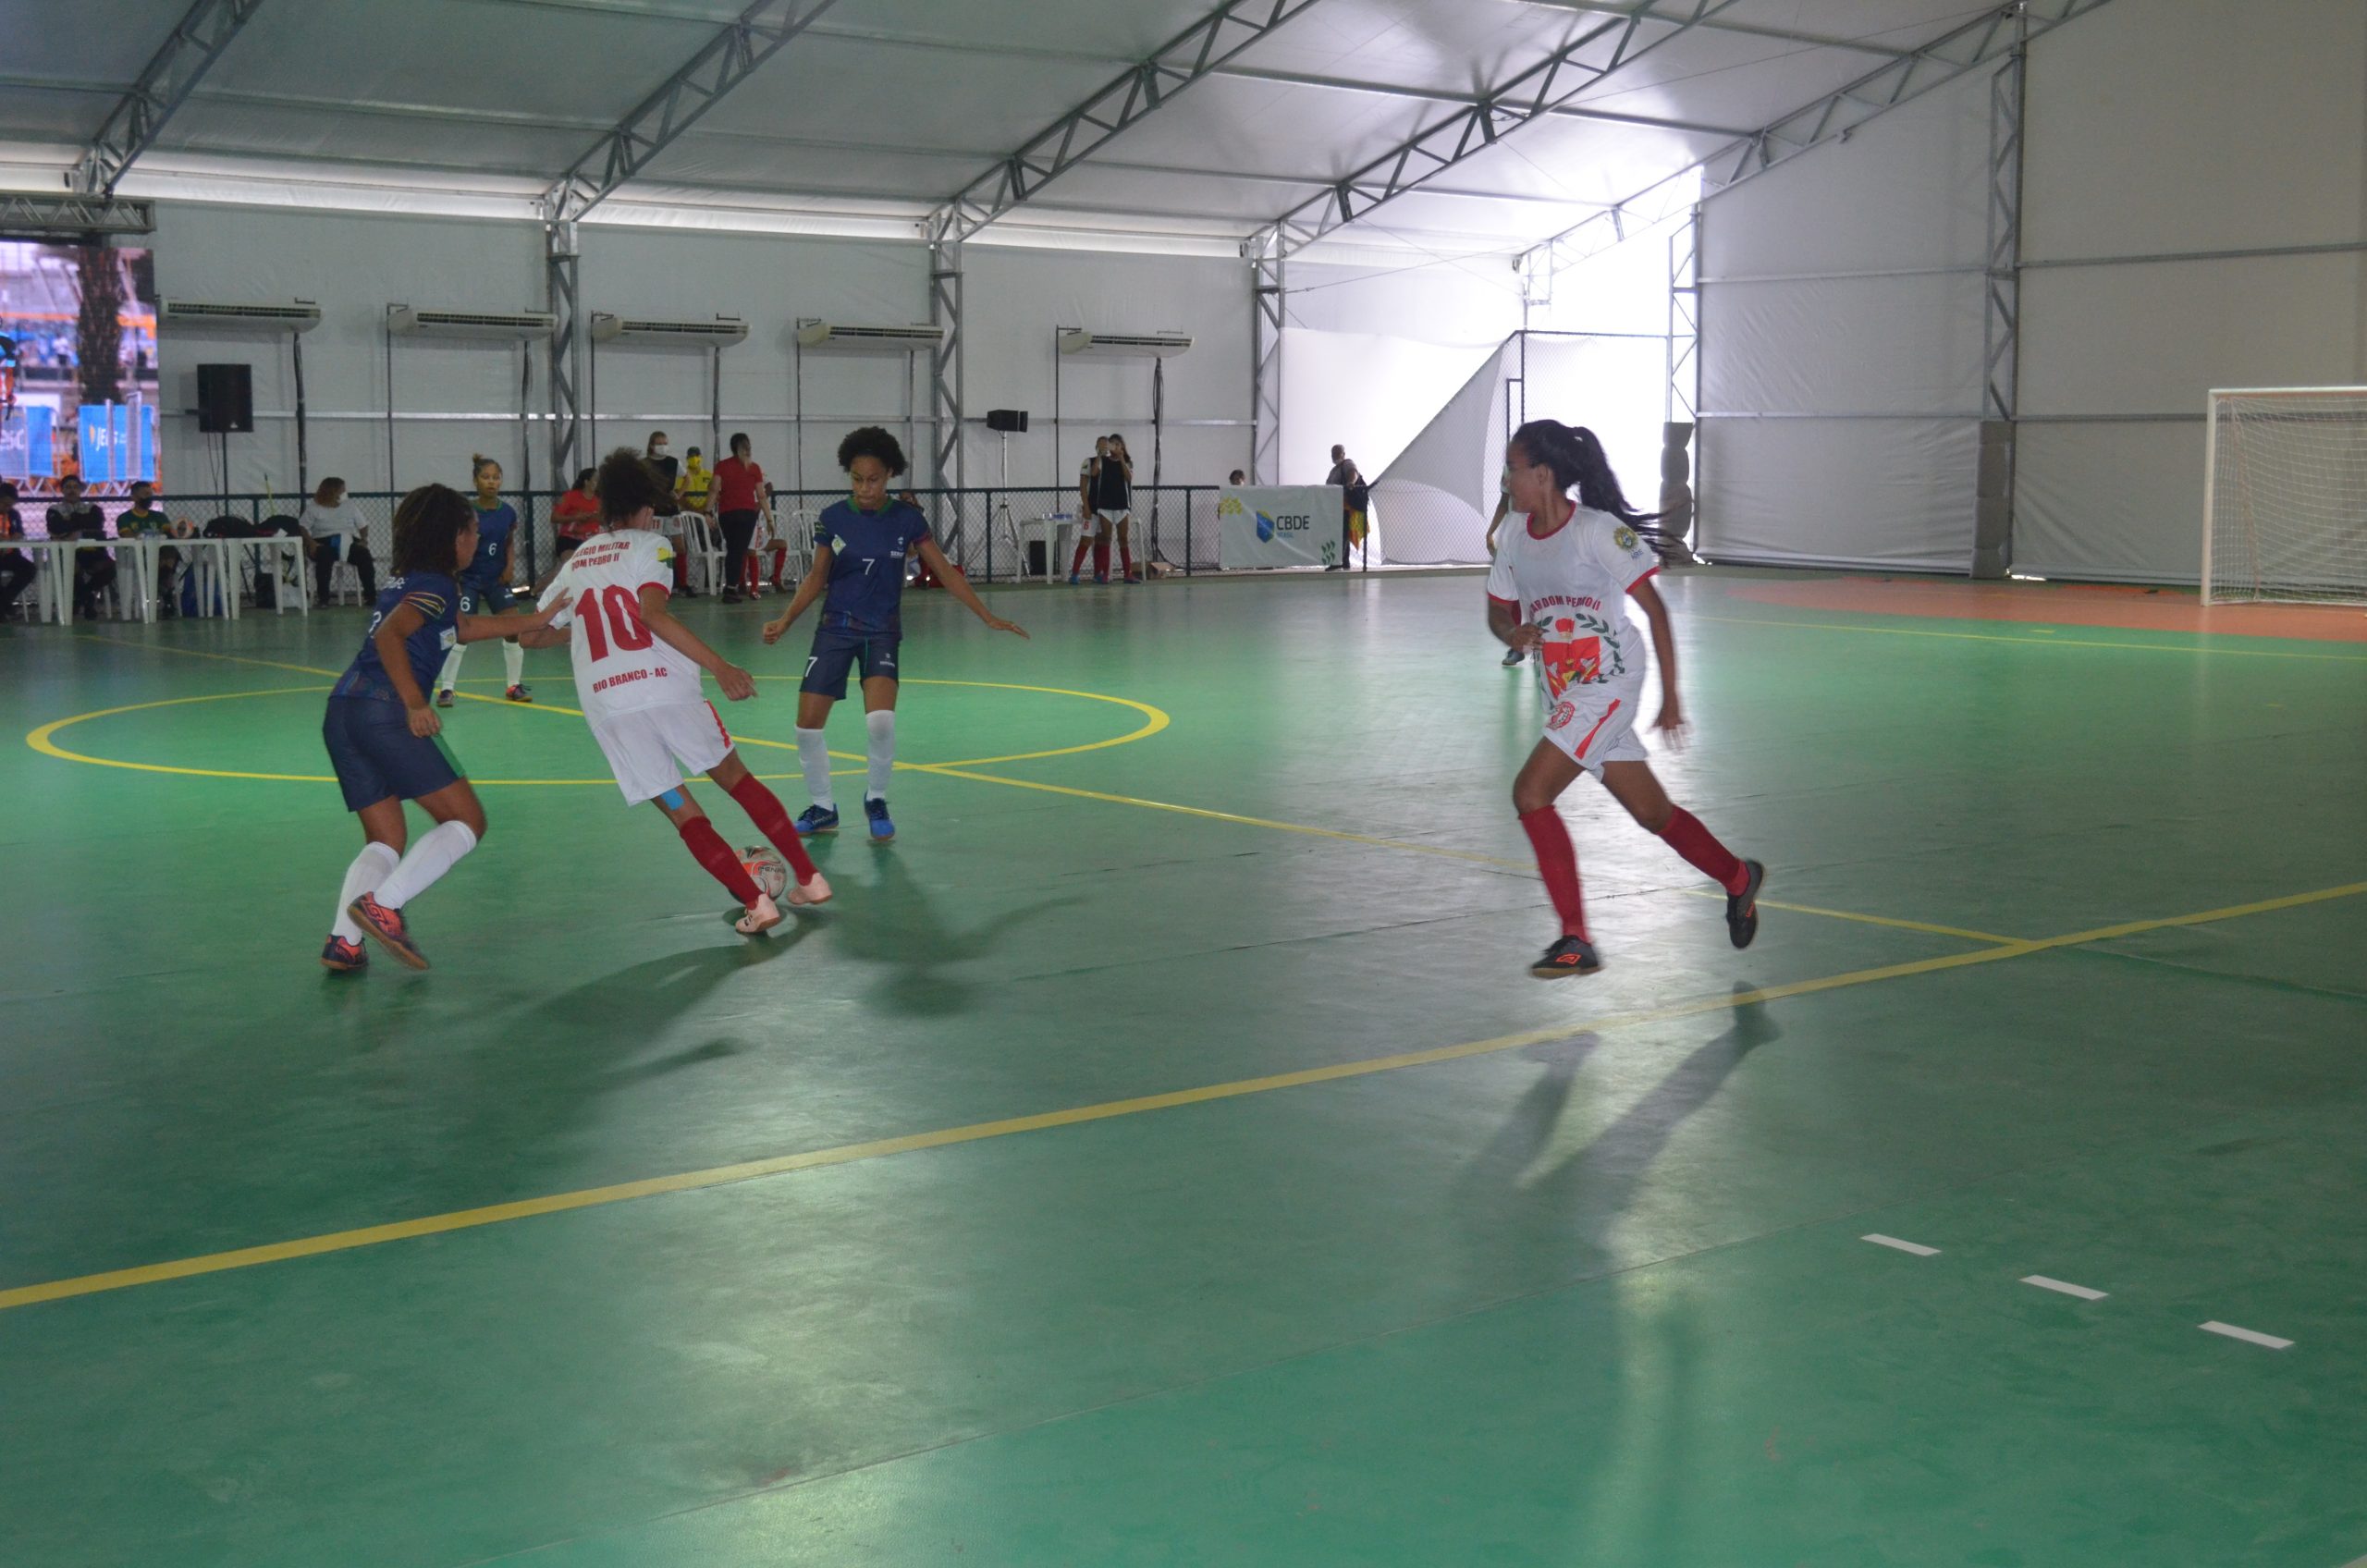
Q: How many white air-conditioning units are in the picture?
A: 5